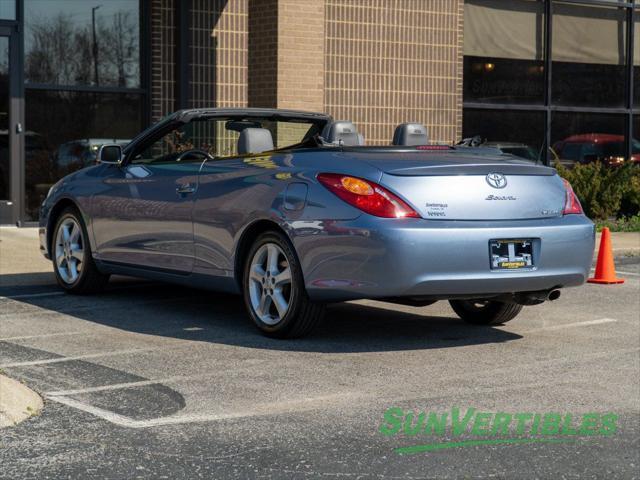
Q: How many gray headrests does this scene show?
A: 3